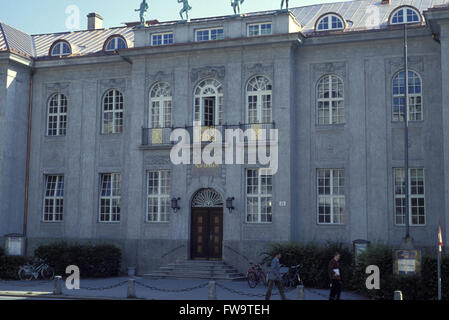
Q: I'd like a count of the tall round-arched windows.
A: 7